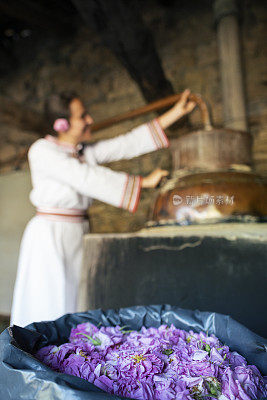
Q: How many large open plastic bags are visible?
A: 1